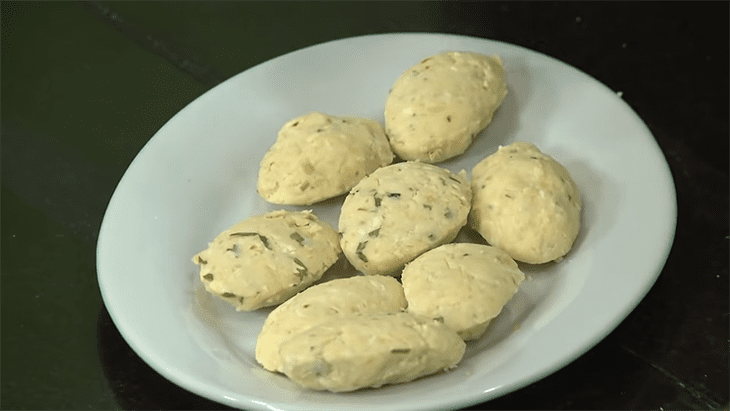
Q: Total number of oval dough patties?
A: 8